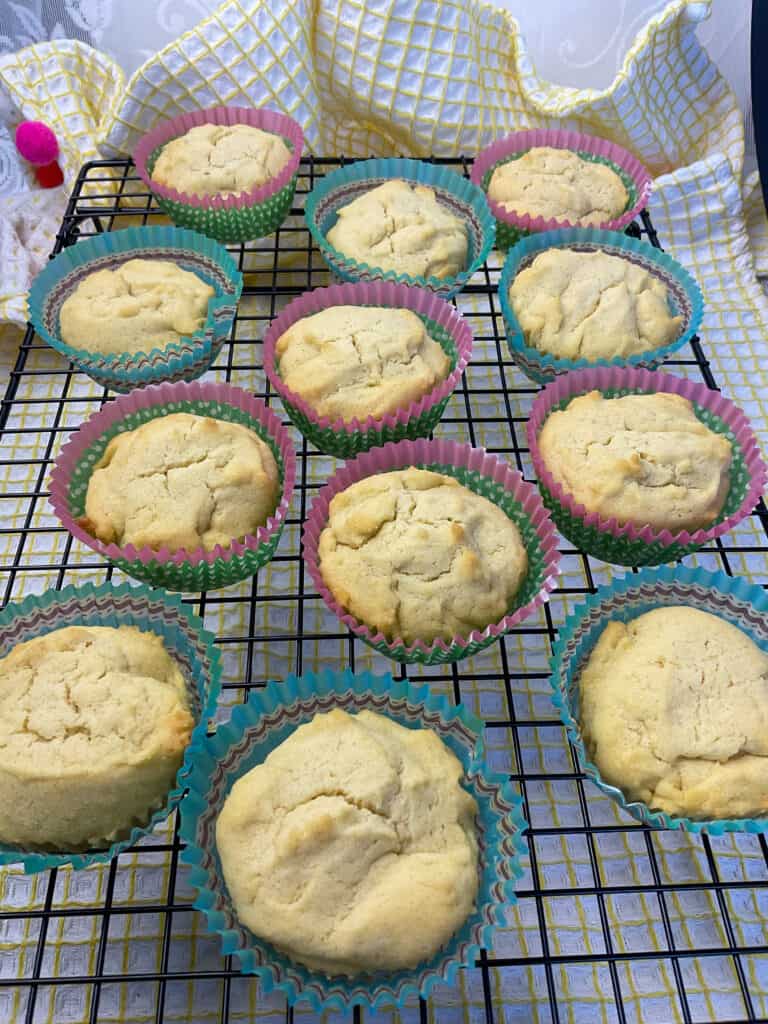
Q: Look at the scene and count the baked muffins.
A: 12